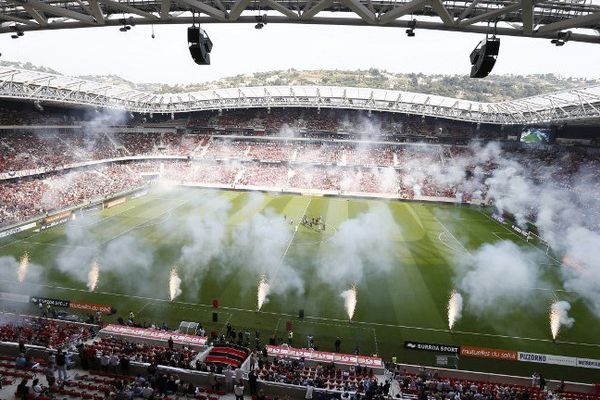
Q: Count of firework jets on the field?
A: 7